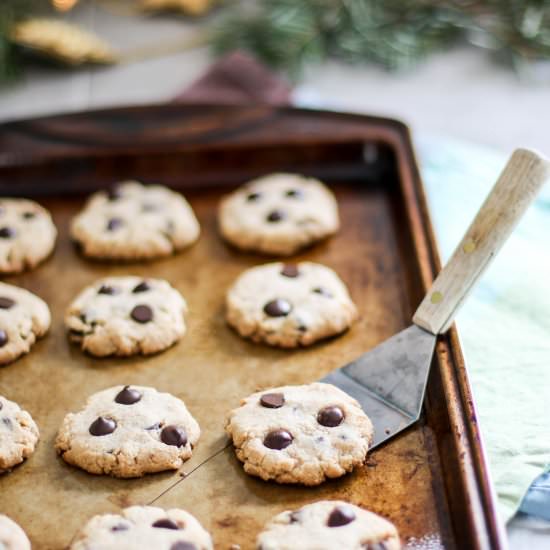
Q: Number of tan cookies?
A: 12